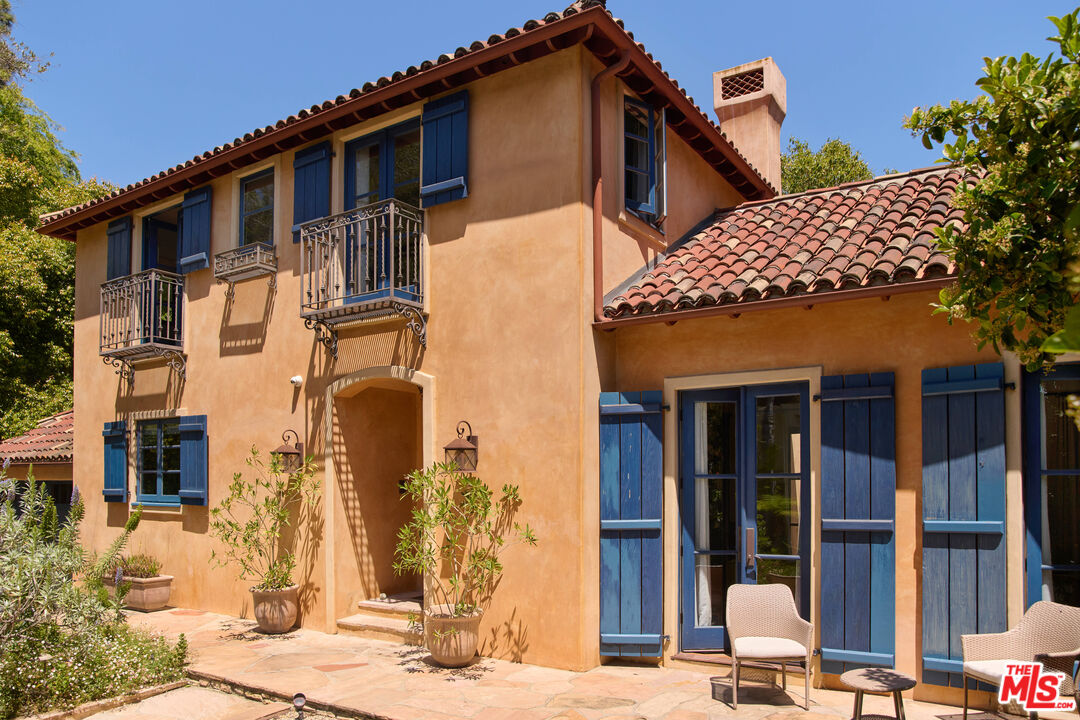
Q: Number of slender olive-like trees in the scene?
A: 2